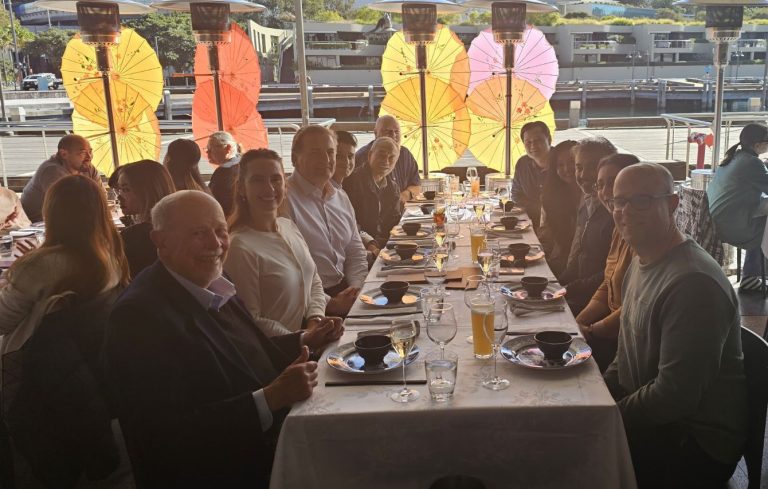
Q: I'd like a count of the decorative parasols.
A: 8